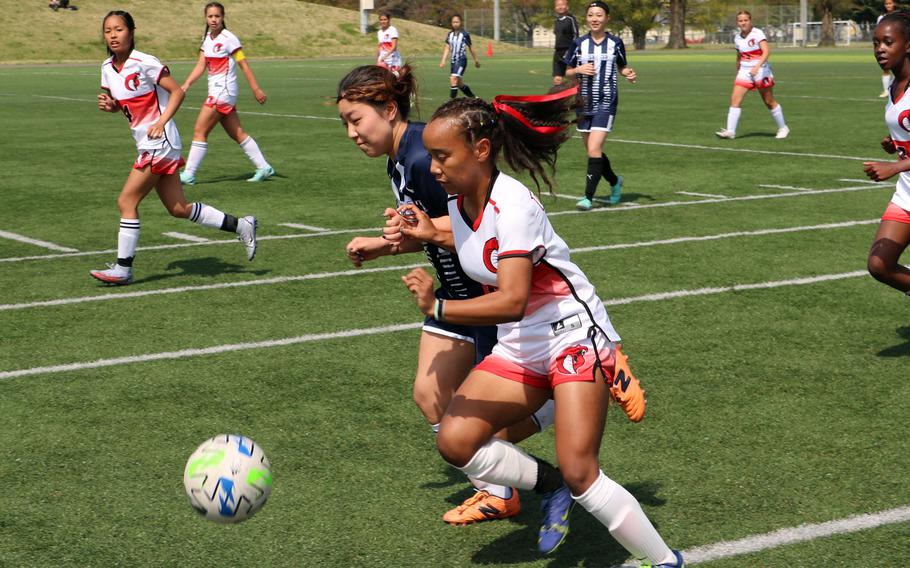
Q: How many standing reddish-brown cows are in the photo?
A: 0